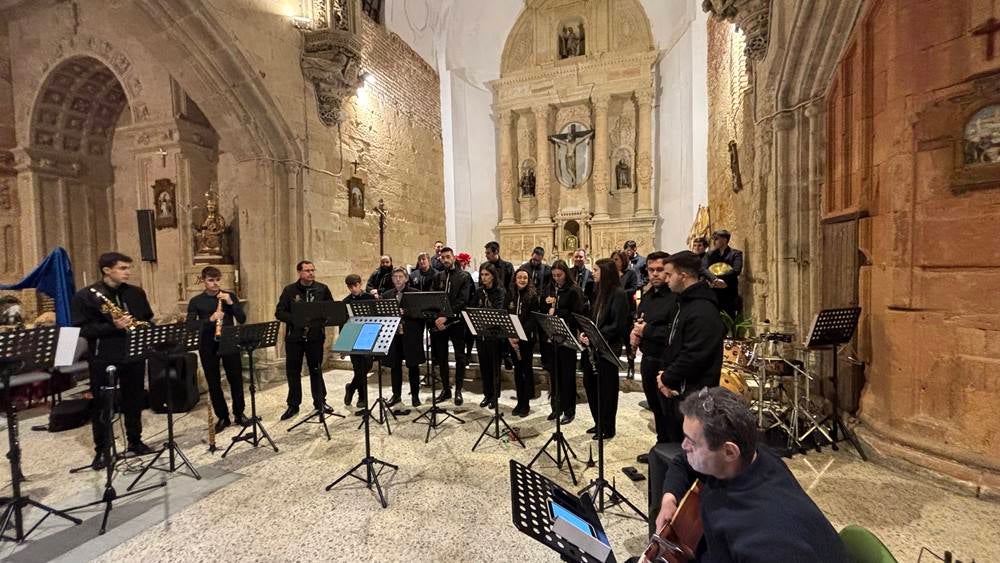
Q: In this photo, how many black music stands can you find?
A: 12